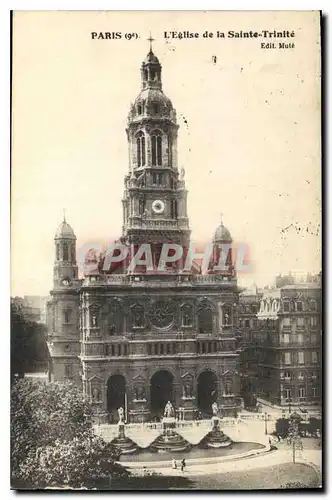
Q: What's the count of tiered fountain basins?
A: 3